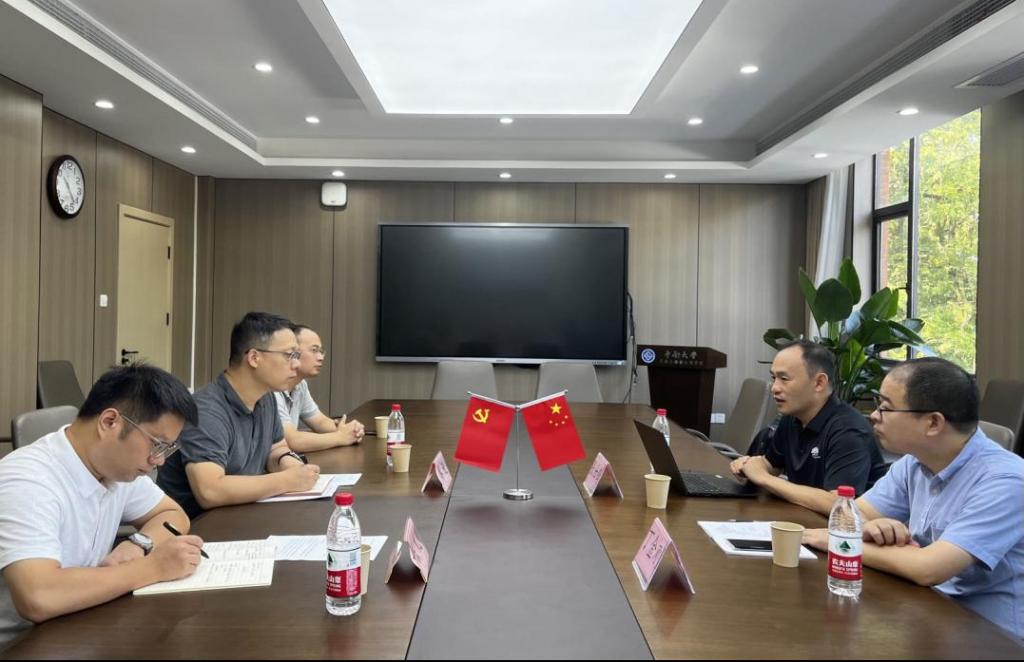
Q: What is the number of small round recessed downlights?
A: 12